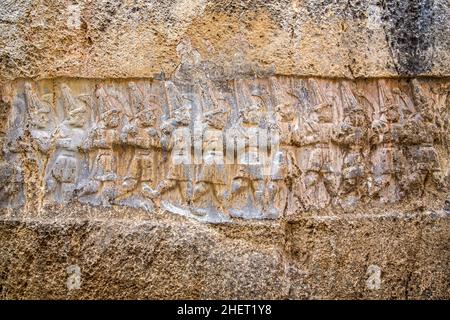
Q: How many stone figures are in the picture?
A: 12